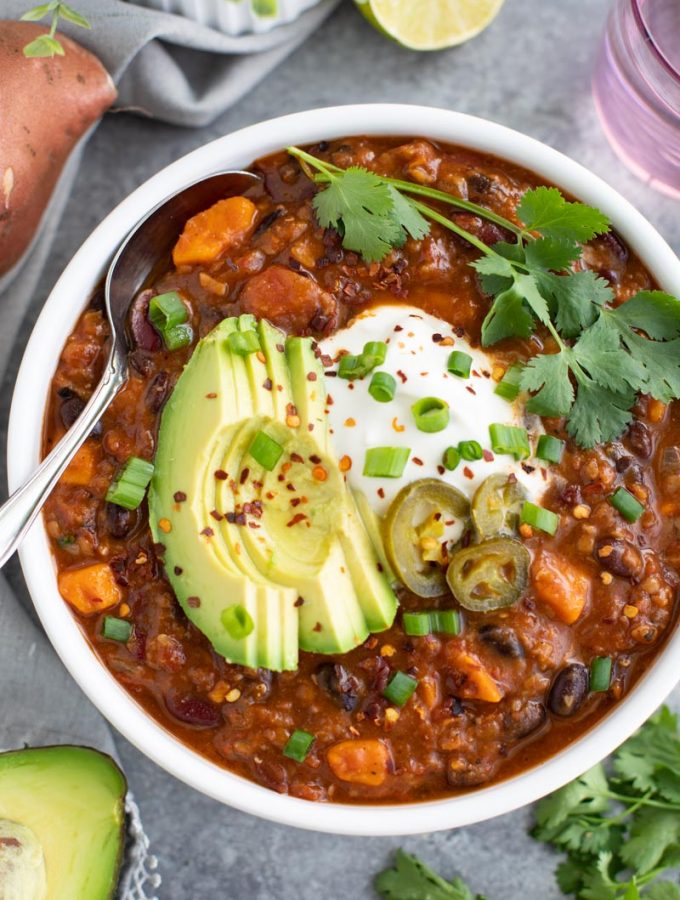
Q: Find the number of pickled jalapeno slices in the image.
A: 3